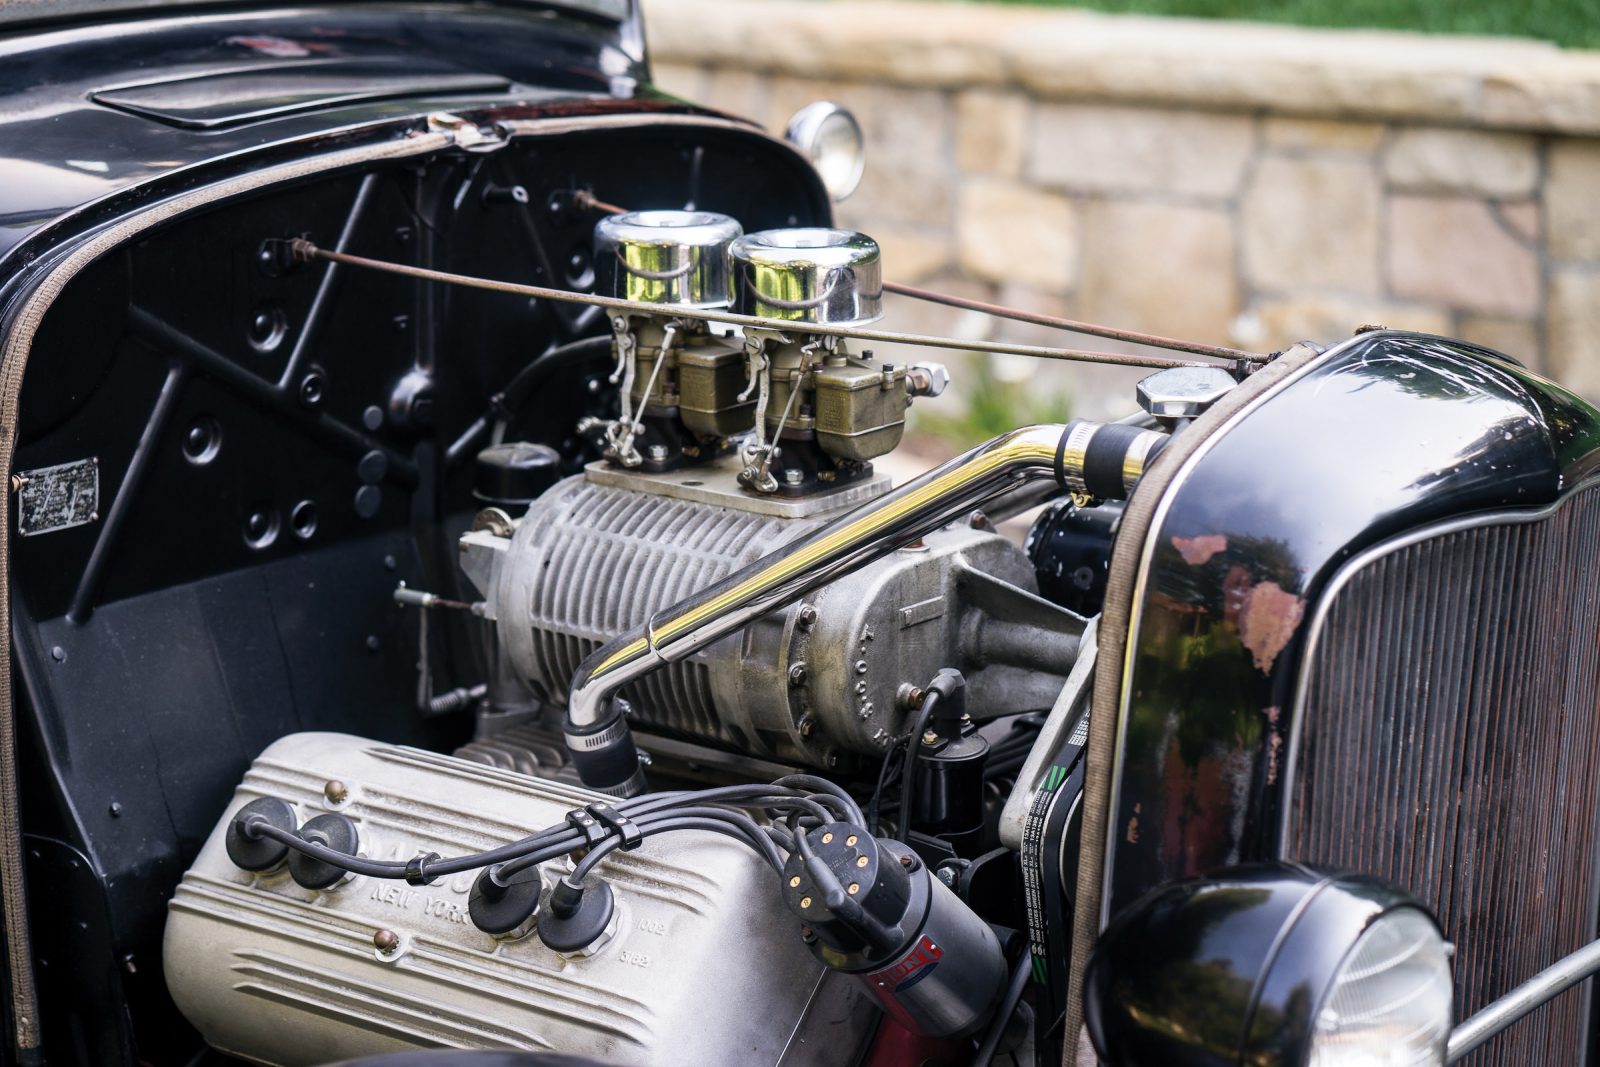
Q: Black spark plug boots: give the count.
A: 4